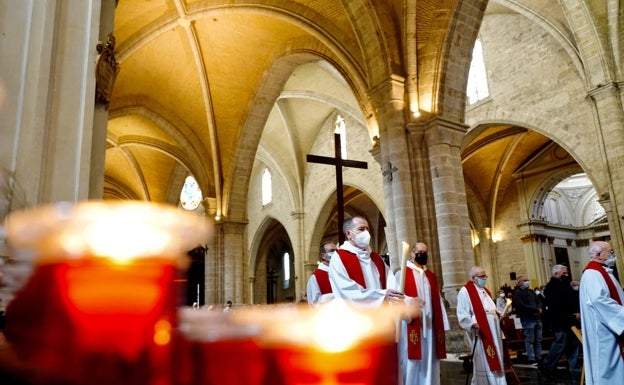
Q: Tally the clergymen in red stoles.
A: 5